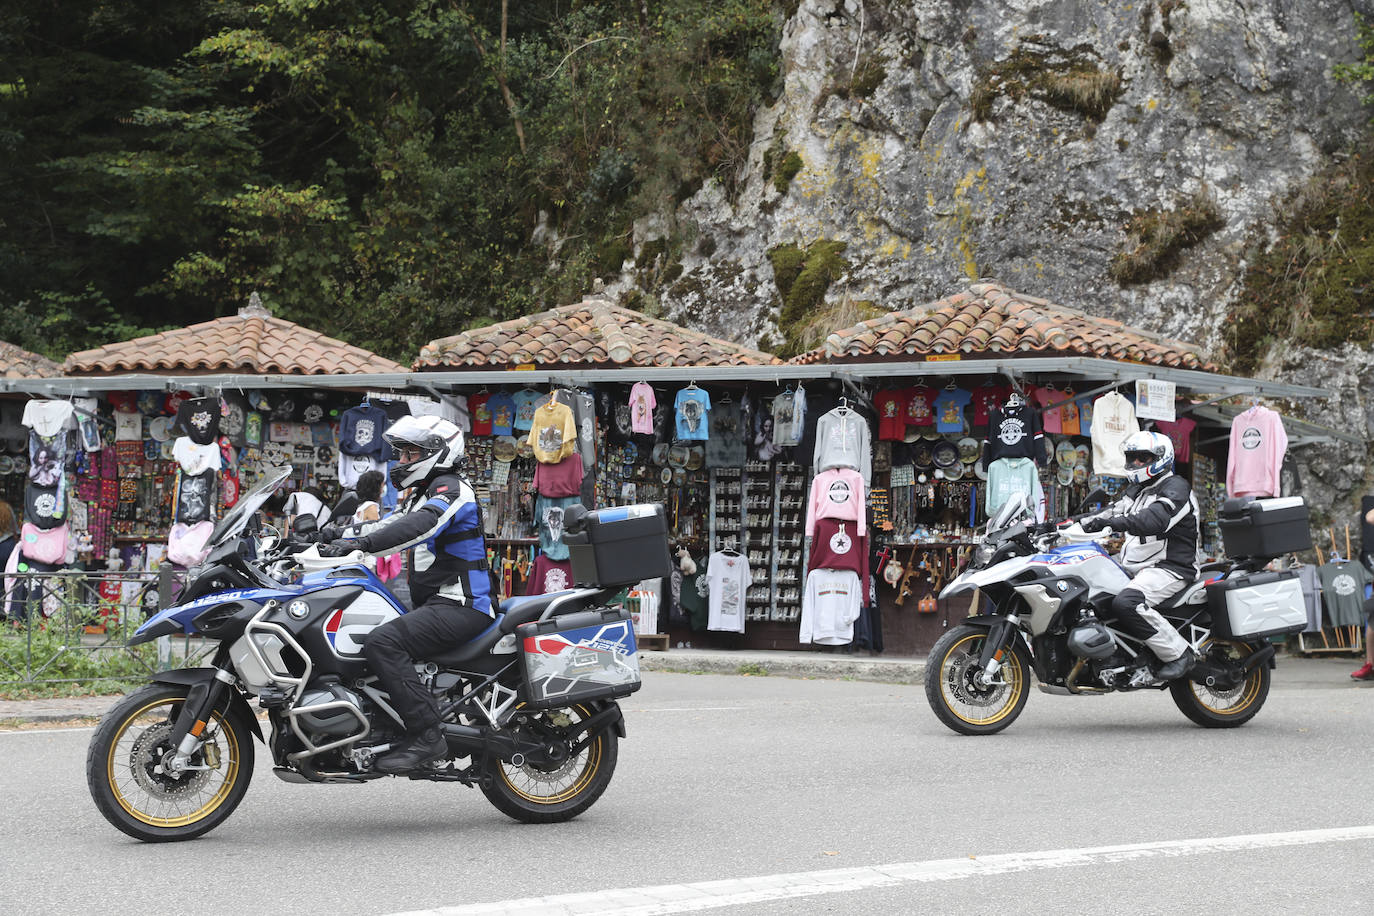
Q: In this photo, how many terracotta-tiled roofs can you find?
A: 4